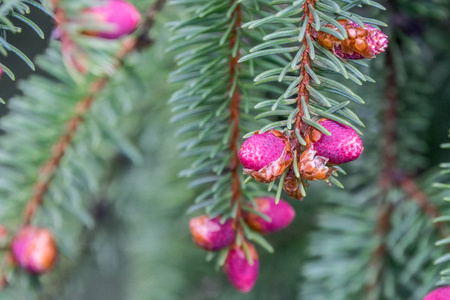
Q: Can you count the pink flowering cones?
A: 9